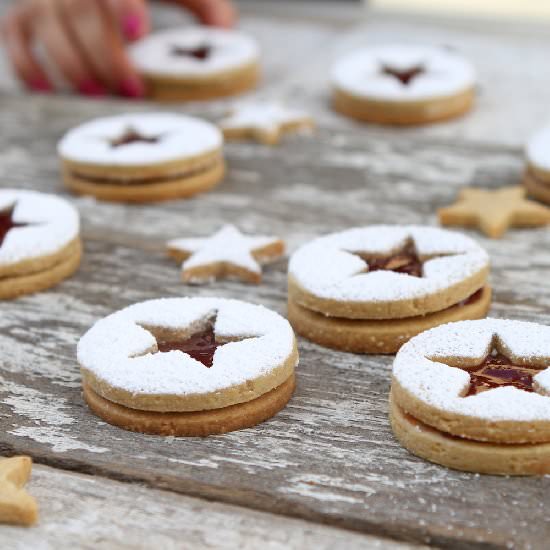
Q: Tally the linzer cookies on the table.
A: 8